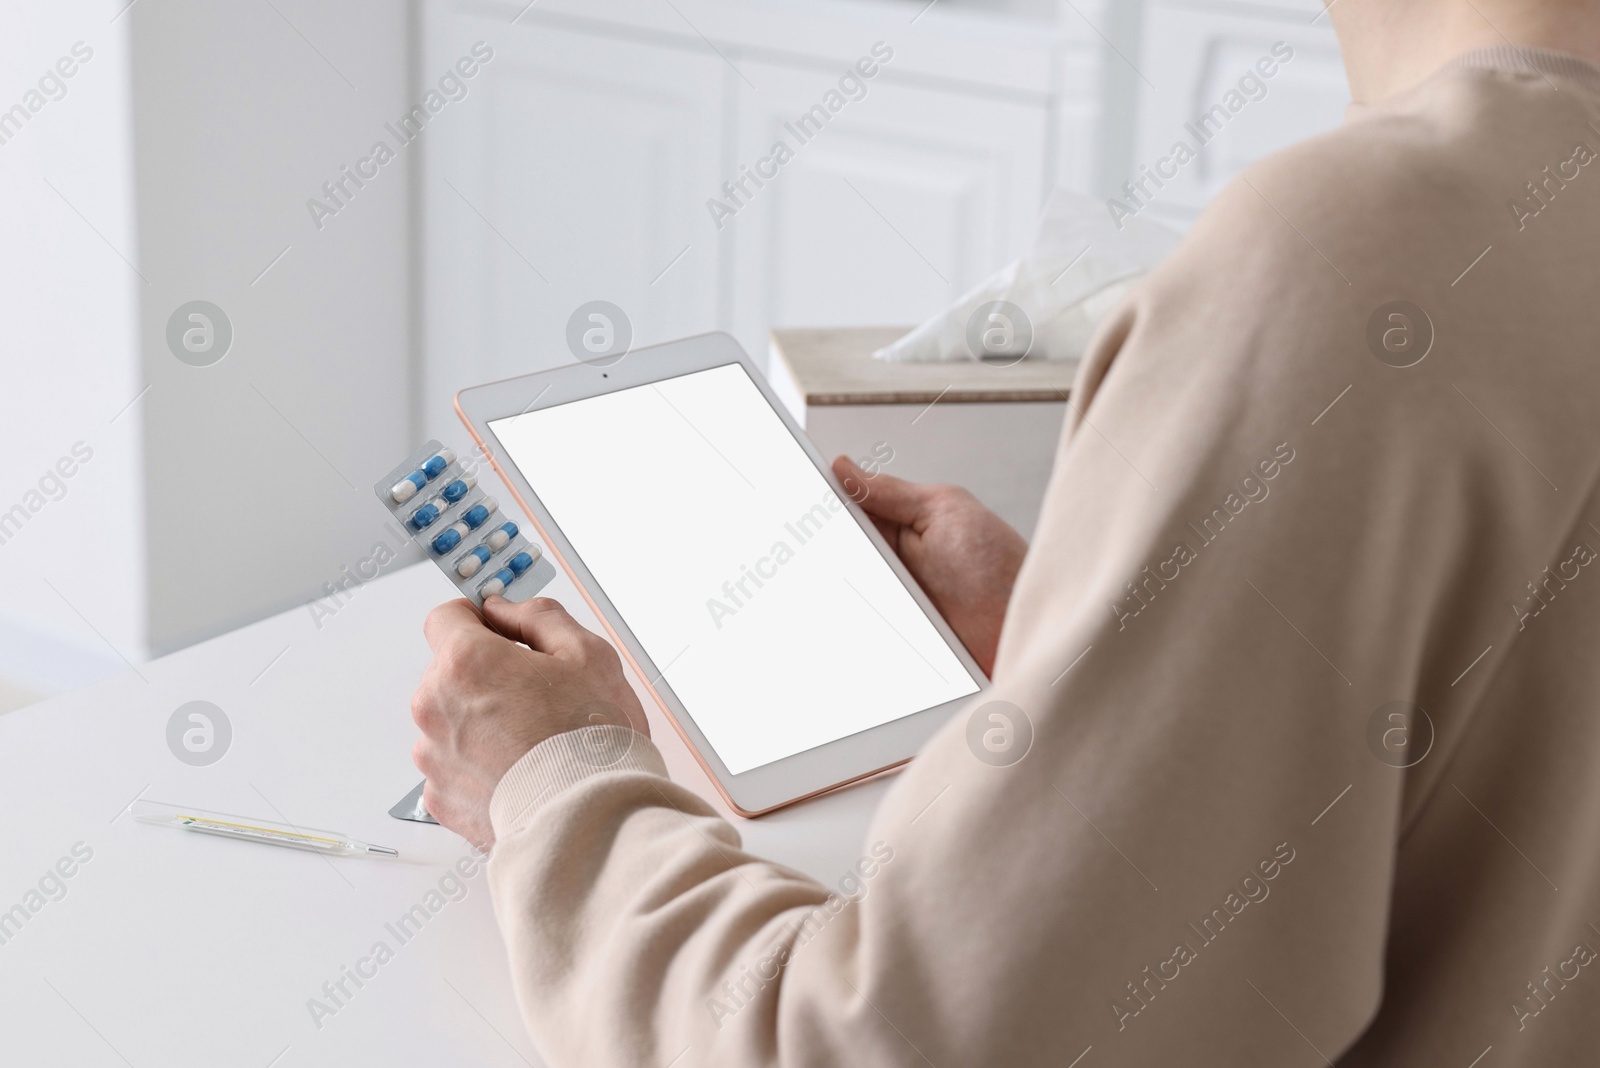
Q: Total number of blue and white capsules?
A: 10